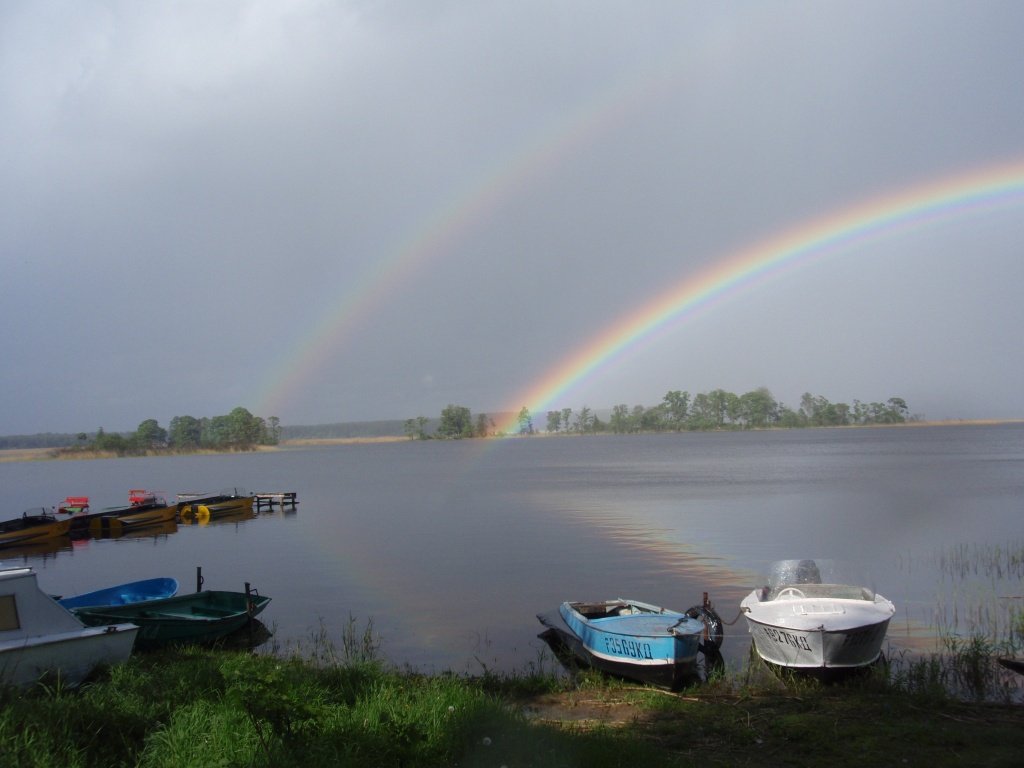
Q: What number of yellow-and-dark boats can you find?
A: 3